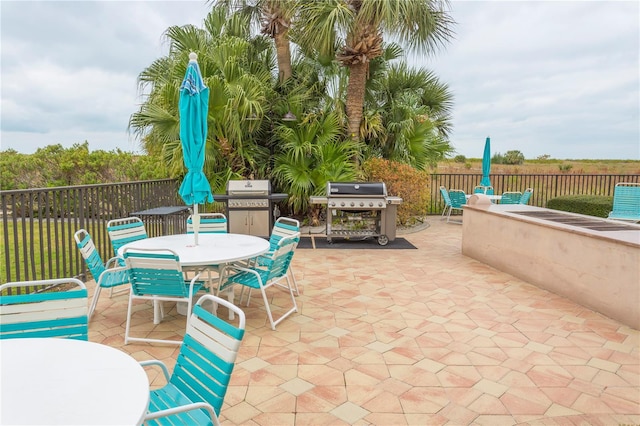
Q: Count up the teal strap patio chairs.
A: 14